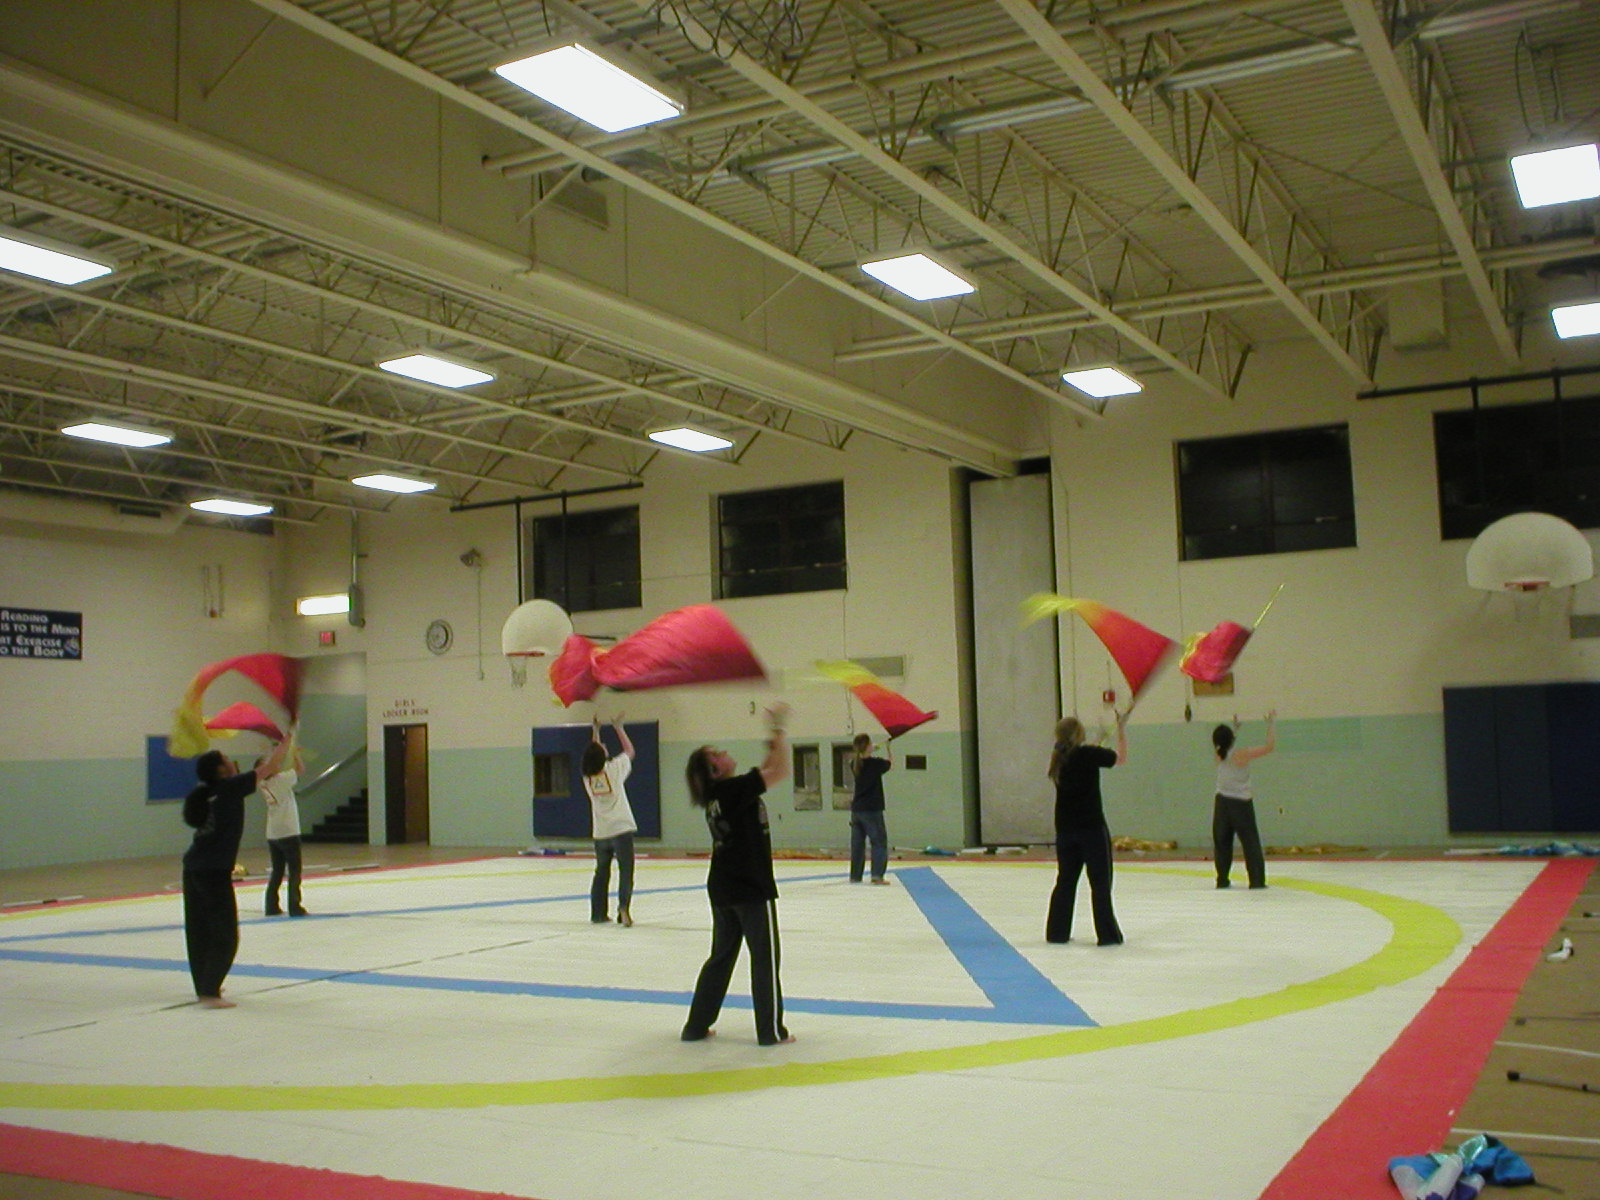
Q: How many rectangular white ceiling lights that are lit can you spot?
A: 11